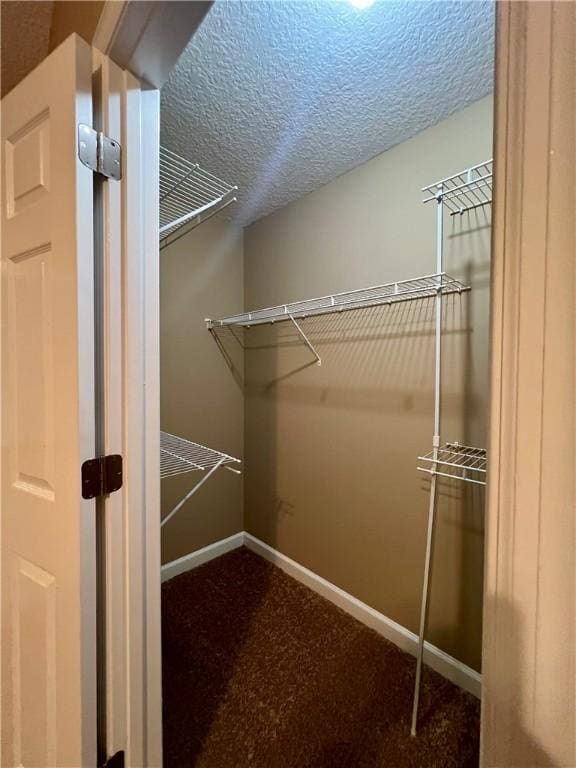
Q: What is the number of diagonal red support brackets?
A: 0